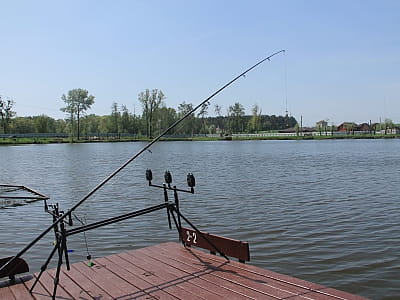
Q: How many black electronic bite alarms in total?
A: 3